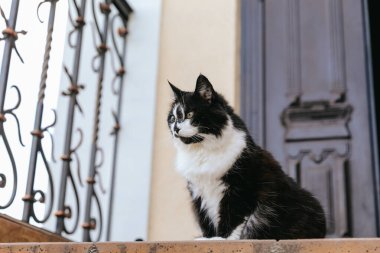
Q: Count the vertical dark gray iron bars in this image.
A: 5